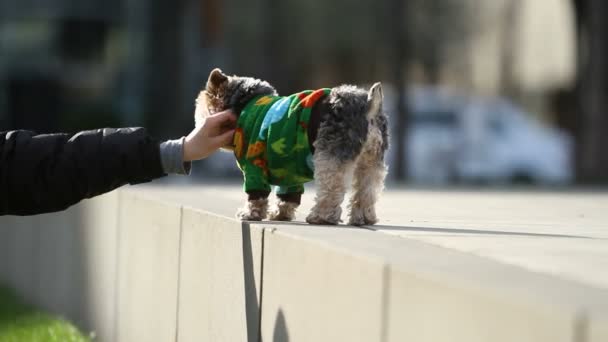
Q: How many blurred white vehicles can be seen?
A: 1